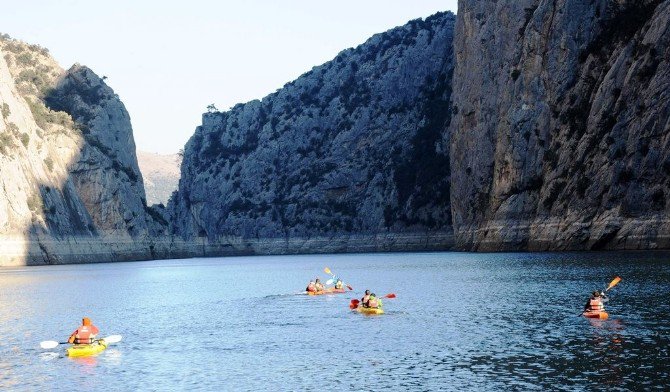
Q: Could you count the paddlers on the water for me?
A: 7